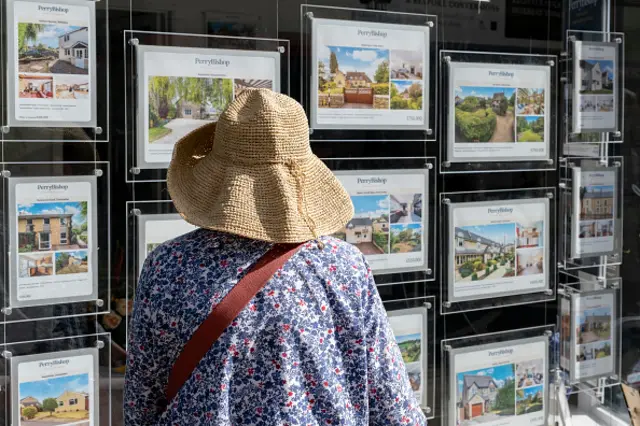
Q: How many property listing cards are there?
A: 14